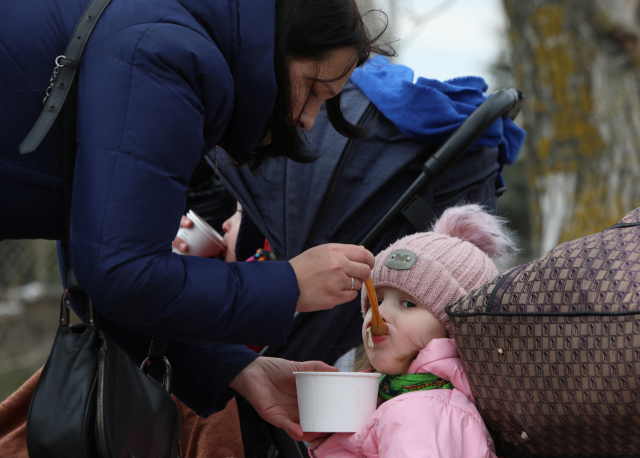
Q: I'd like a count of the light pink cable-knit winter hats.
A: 1